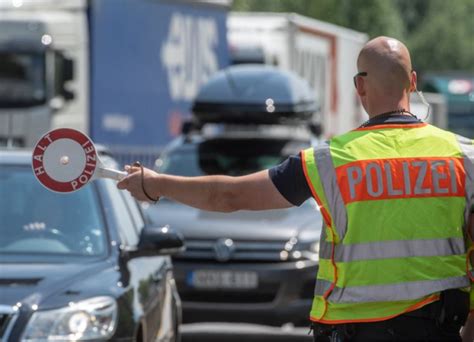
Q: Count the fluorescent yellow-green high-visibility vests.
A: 1